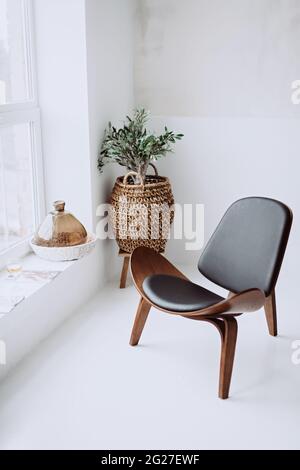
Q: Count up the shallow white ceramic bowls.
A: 1